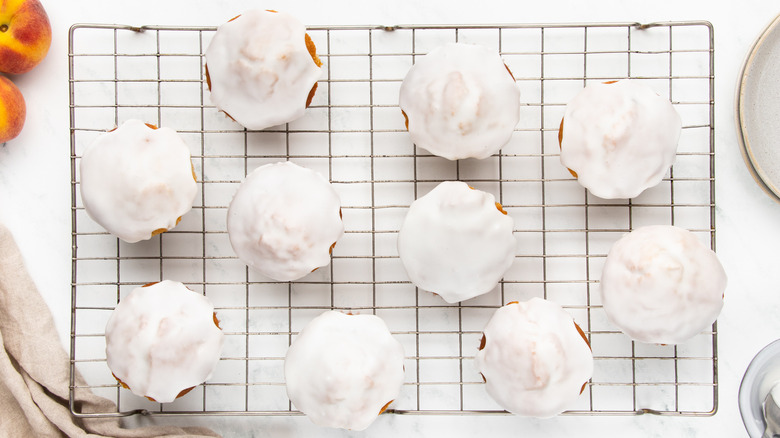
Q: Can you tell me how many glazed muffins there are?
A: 10